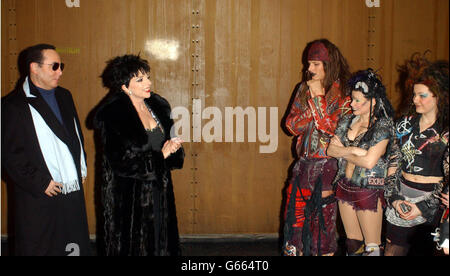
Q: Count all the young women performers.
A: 2